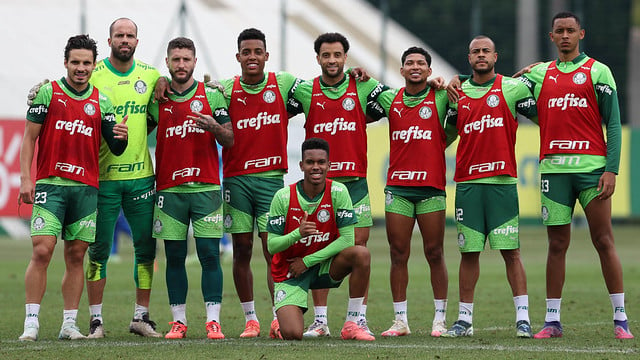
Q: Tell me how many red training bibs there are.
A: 8